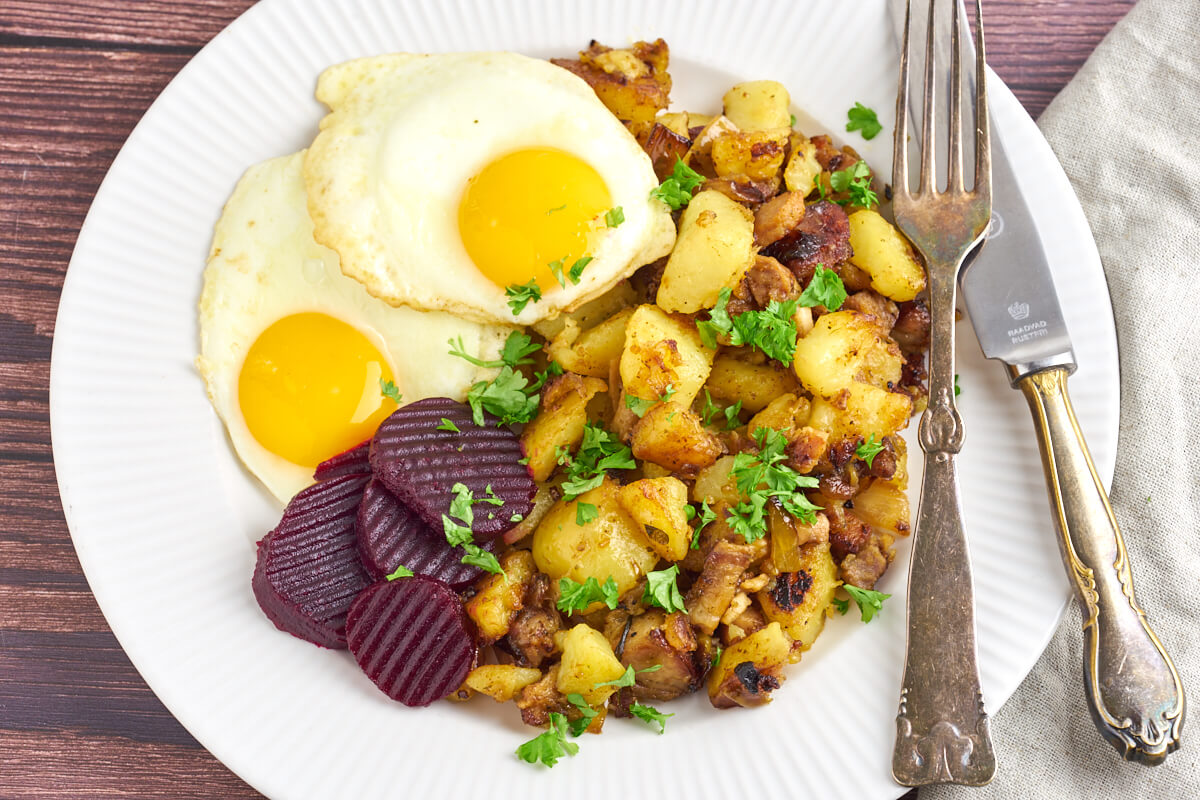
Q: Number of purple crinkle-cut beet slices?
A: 5